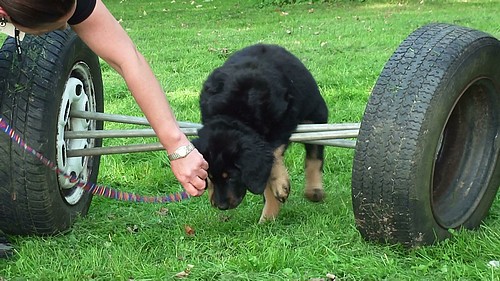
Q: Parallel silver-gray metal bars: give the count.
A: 3